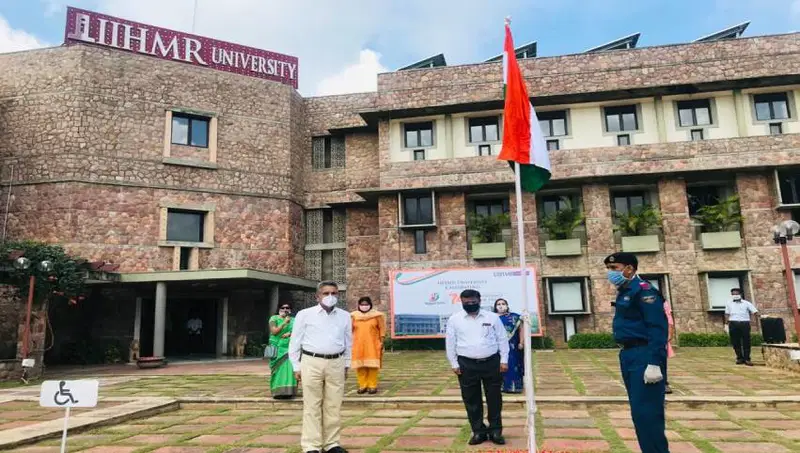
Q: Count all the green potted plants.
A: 4